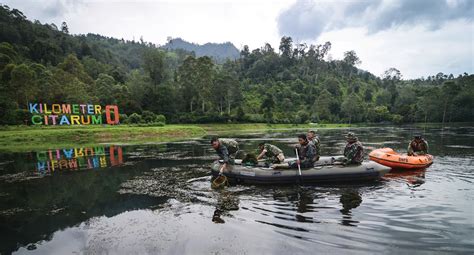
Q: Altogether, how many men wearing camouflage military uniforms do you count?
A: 6